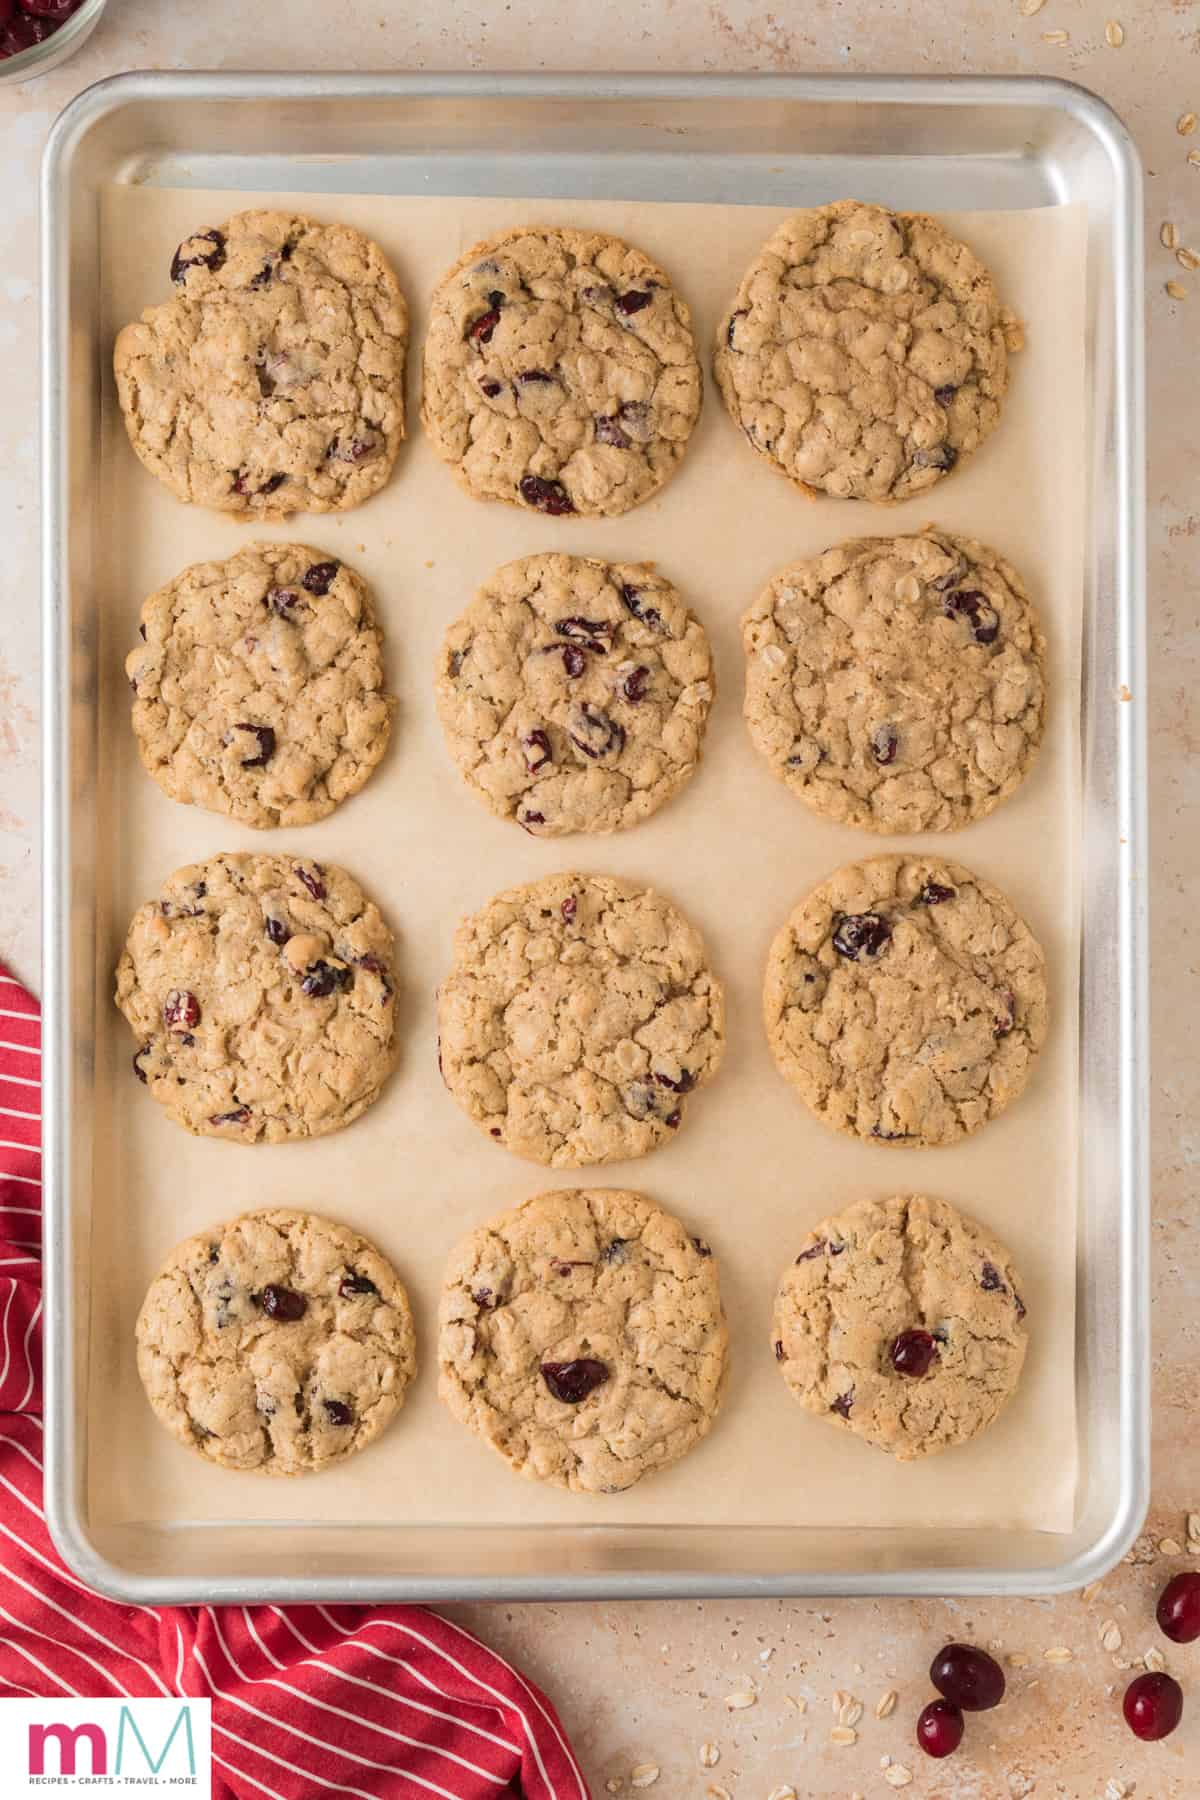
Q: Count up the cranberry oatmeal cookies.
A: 12